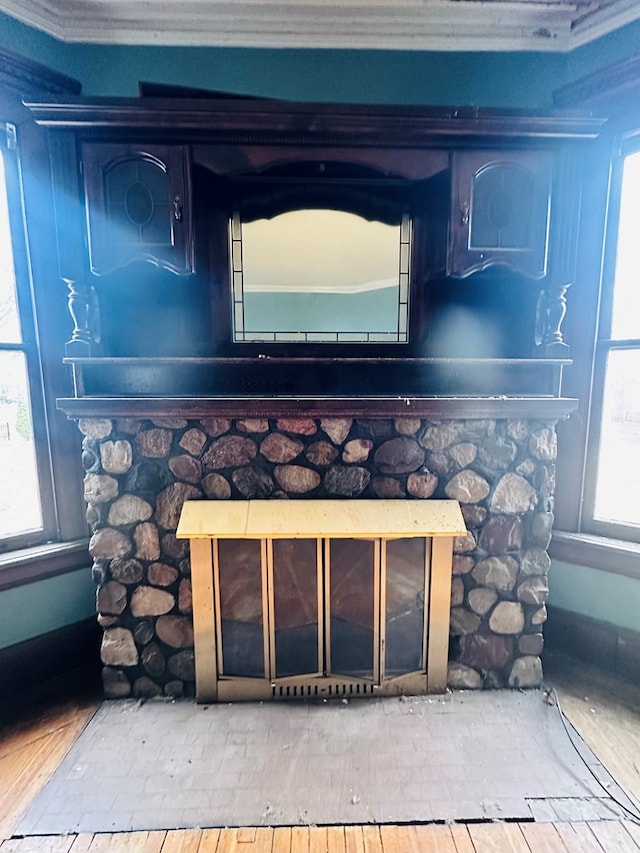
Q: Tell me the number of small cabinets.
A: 2